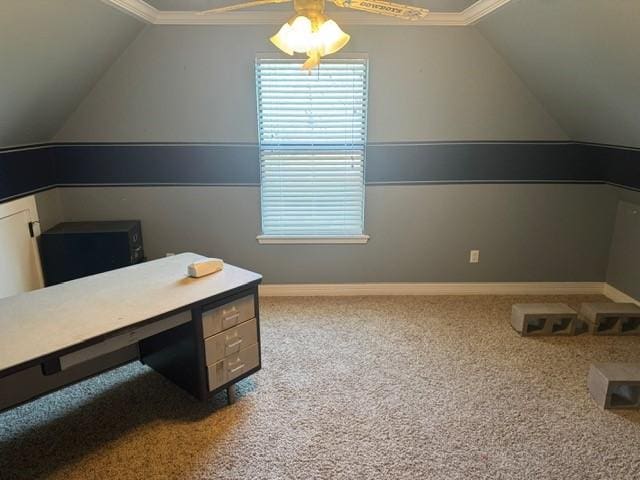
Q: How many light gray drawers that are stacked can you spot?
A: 3